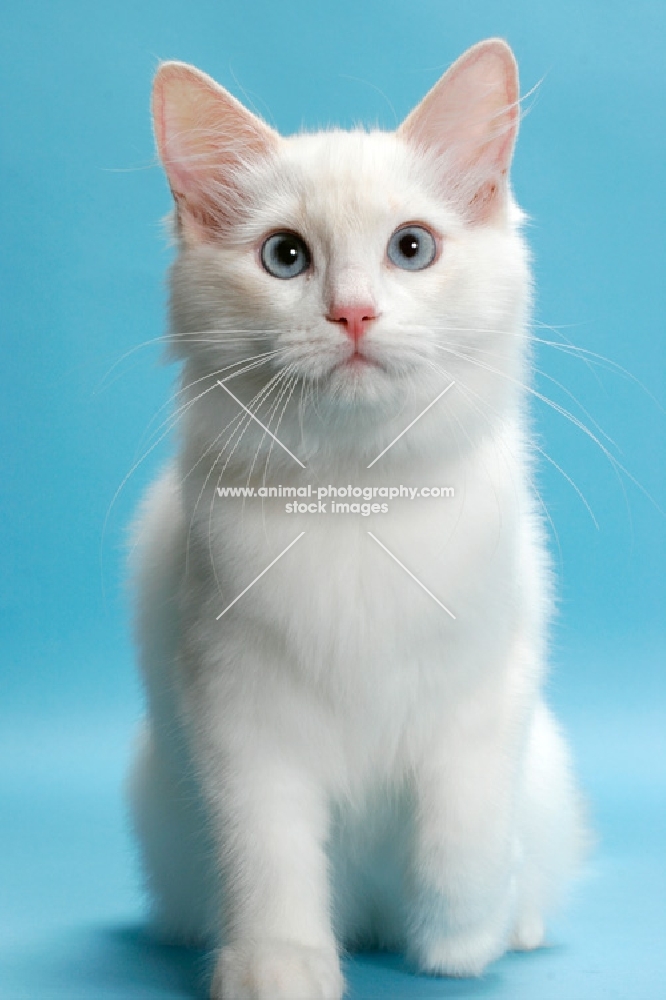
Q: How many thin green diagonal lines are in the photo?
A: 0